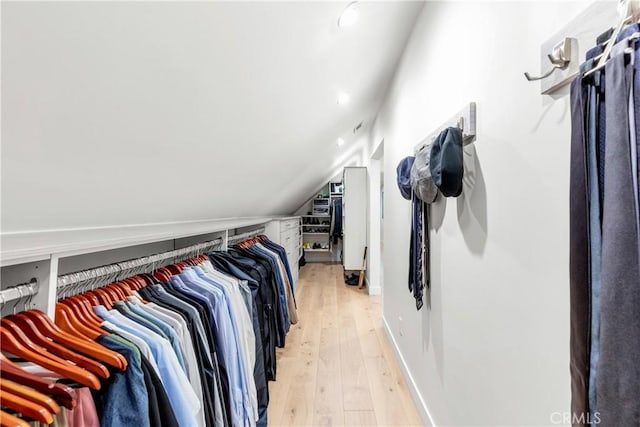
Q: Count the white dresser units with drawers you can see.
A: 1